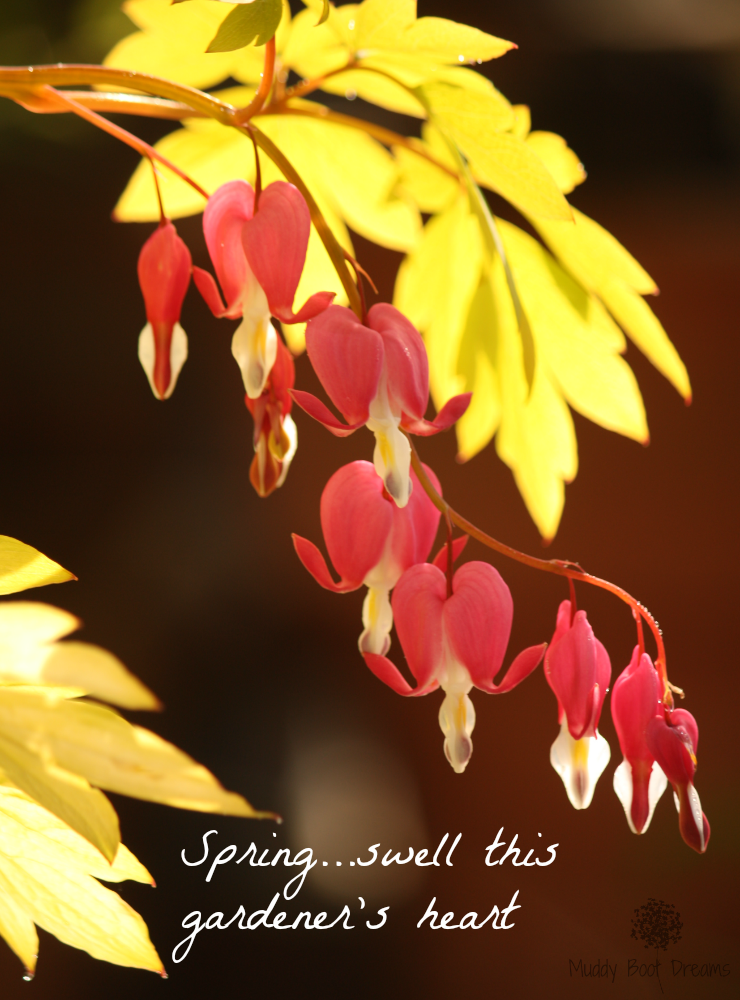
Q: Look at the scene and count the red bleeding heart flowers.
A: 9